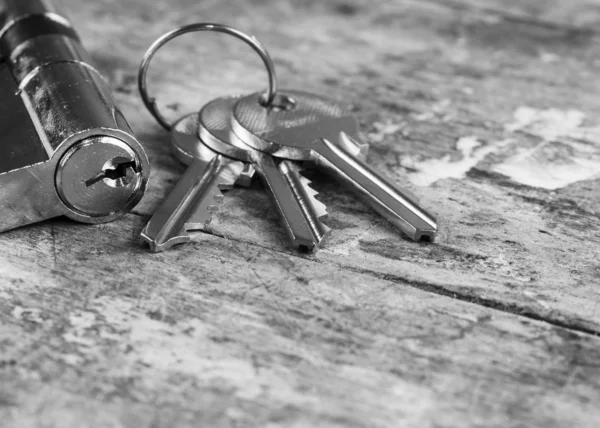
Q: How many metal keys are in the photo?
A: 3